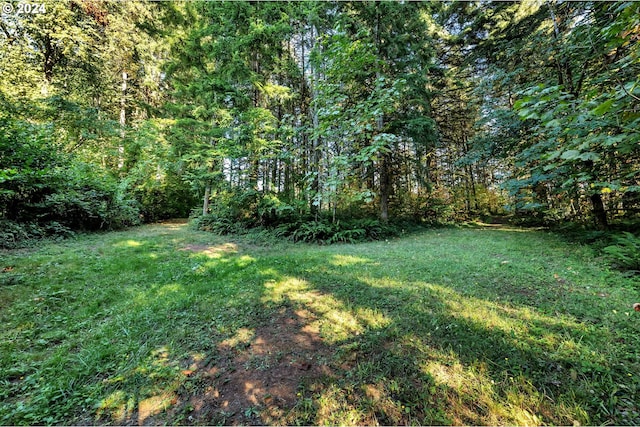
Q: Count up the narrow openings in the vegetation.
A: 2